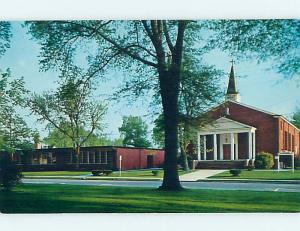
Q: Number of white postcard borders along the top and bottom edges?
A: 2